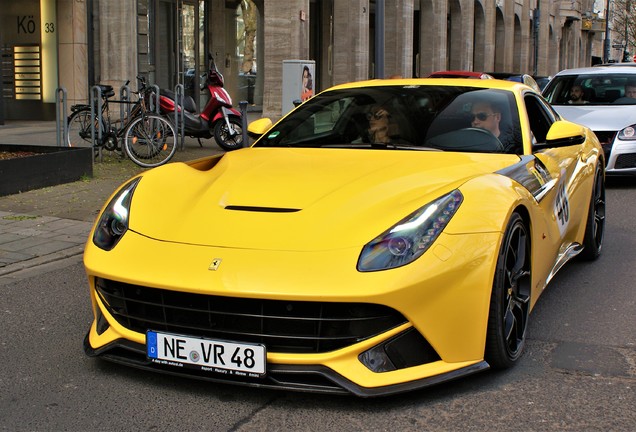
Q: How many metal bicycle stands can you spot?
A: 5